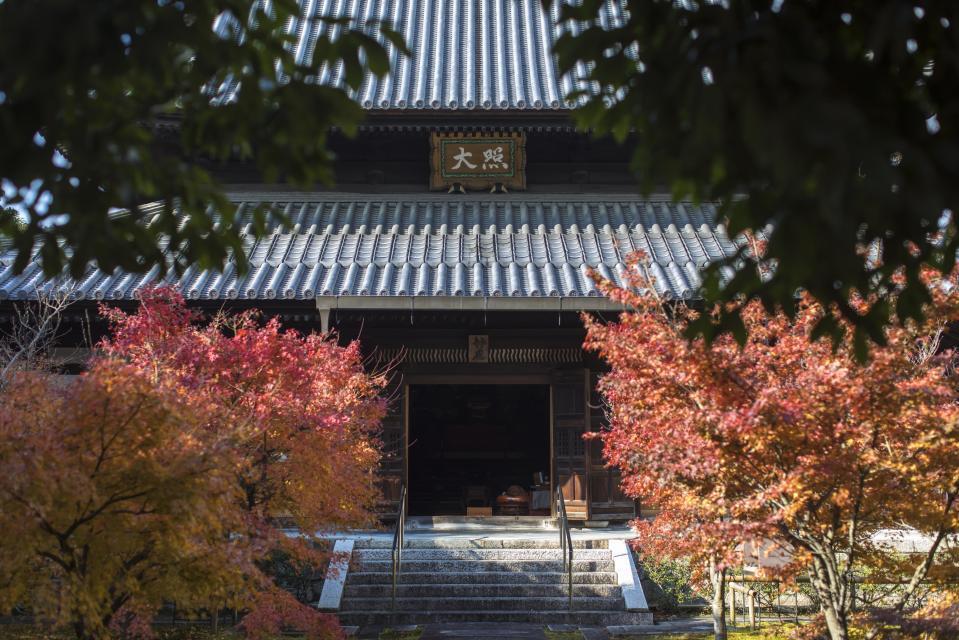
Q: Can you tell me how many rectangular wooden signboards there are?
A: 2